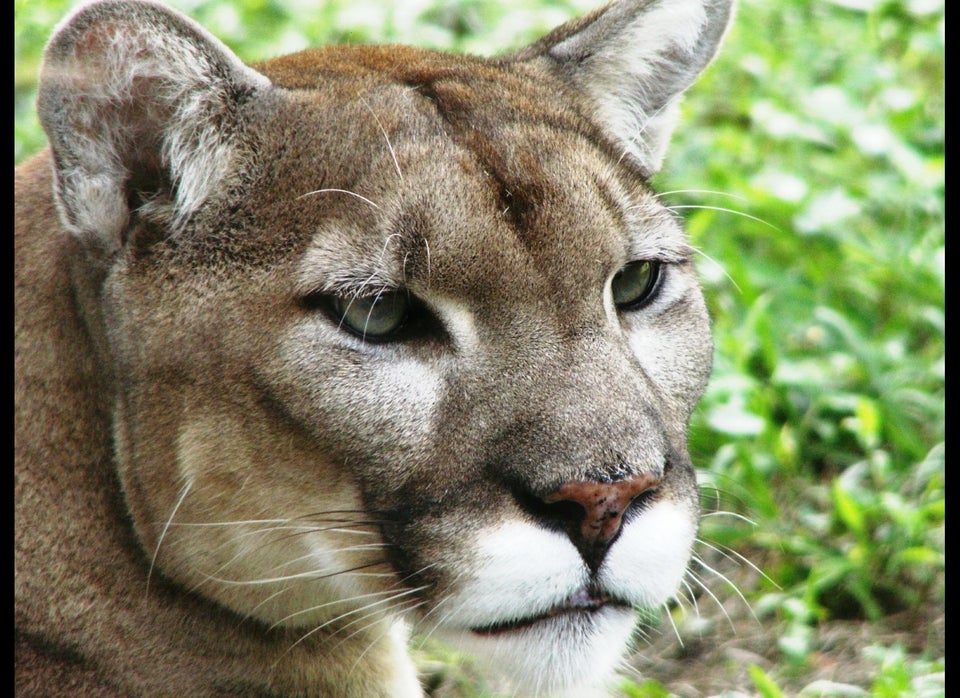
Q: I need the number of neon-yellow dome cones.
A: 0